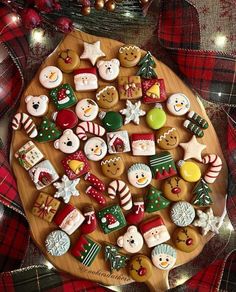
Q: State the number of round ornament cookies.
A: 4